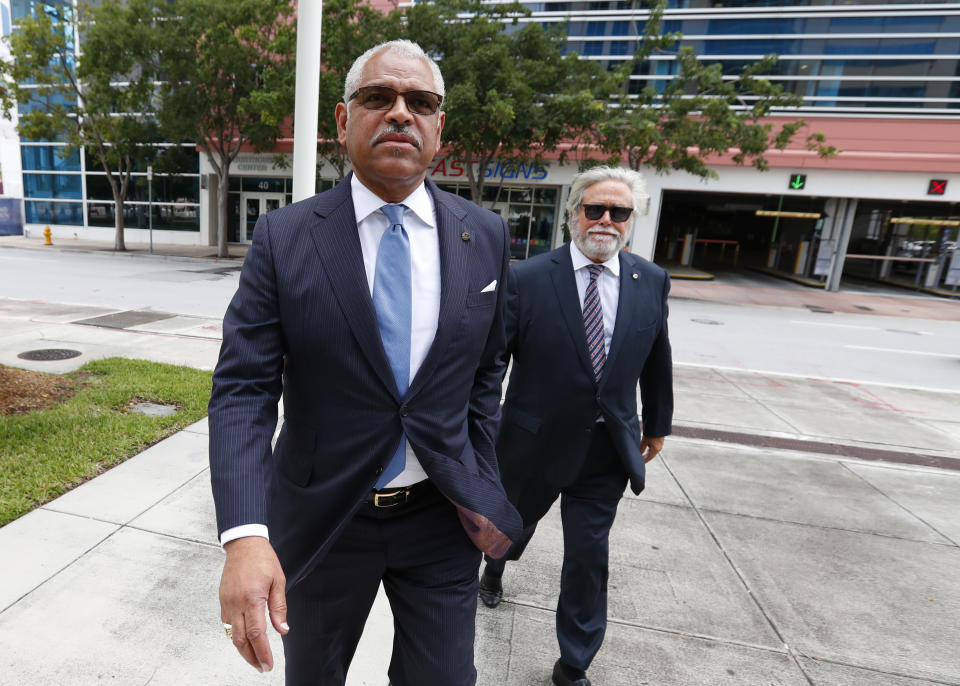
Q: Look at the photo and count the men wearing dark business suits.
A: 2